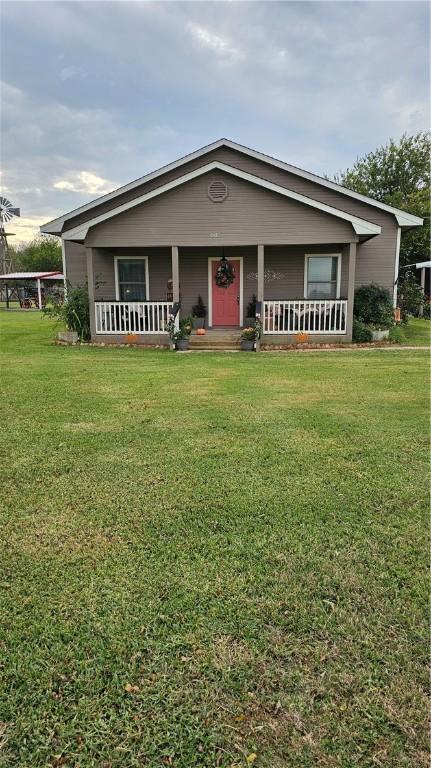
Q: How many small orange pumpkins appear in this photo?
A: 3